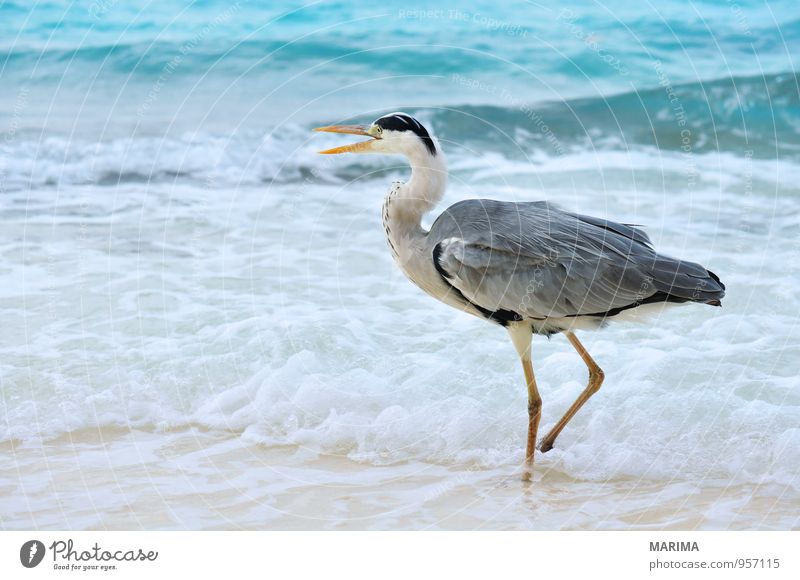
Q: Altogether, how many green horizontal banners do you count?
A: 0